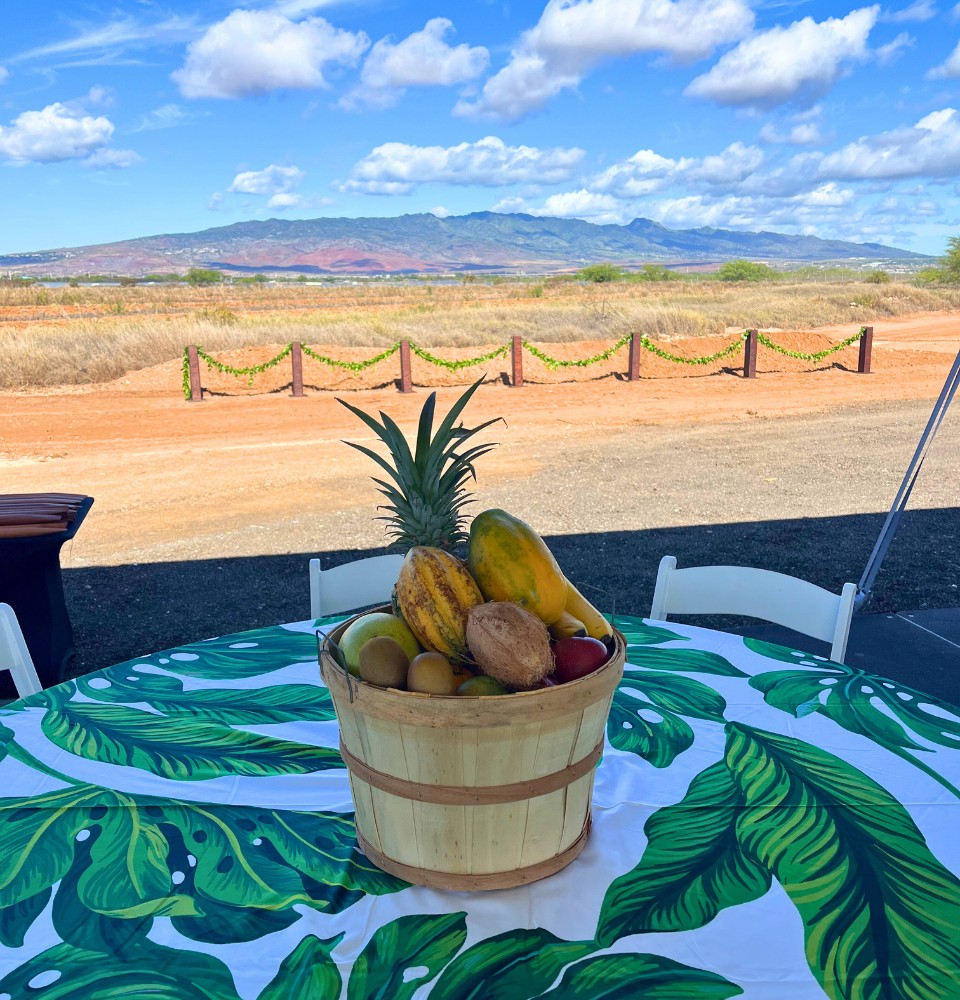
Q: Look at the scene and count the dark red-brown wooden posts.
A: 7